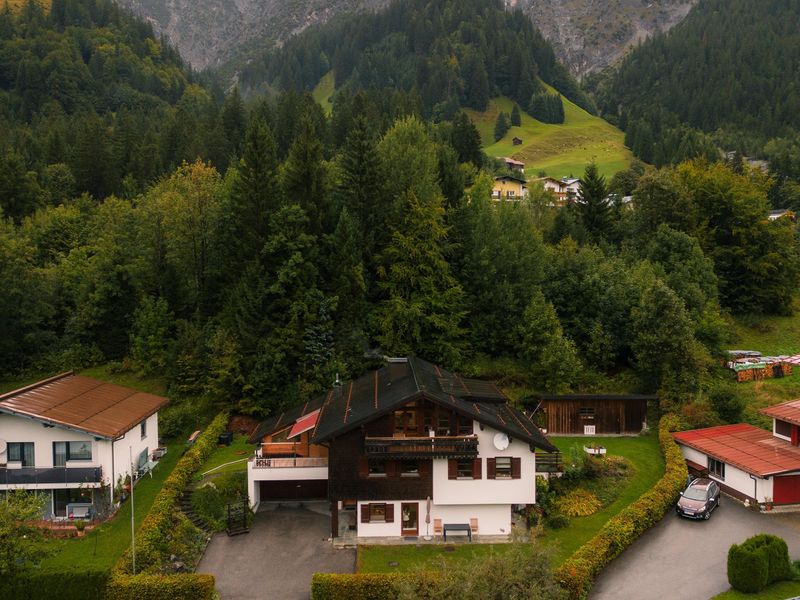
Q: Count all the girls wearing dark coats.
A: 0